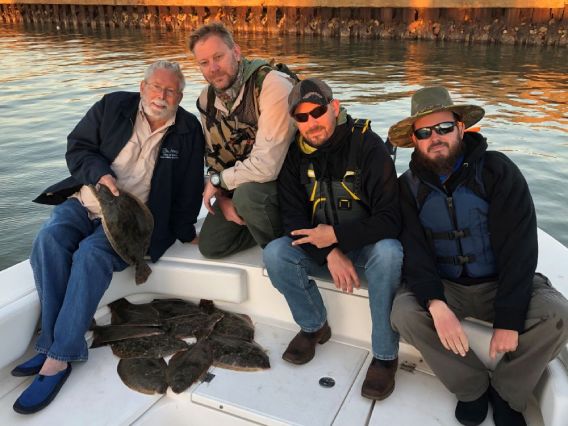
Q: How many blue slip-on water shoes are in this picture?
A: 2